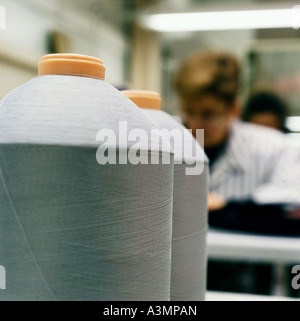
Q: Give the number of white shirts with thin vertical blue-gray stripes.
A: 1